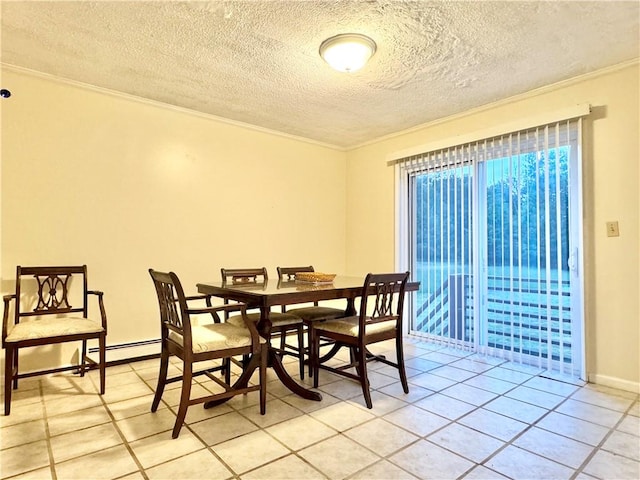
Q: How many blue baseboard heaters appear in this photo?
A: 0